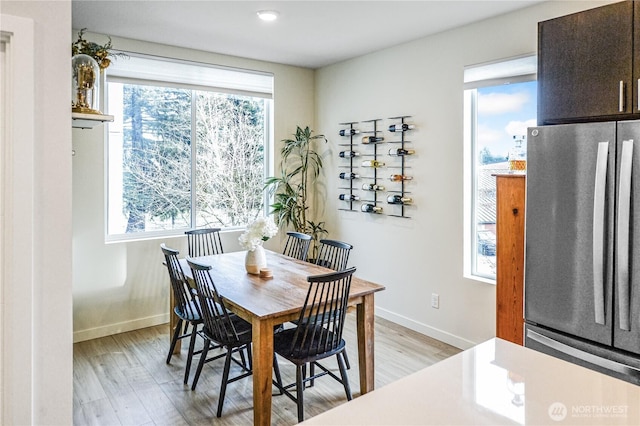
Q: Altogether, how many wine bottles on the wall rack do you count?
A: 12